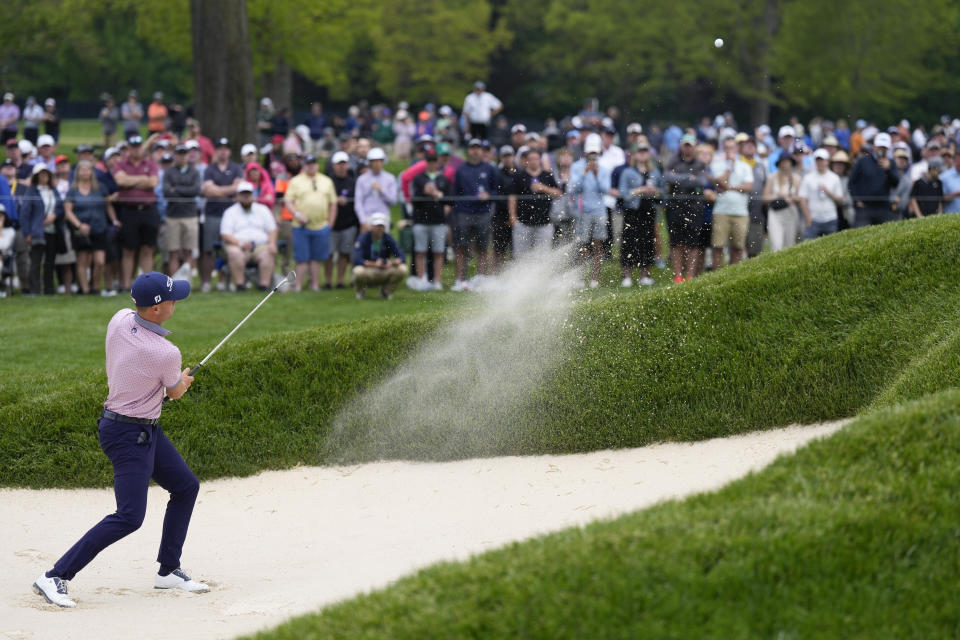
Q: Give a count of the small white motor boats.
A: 0